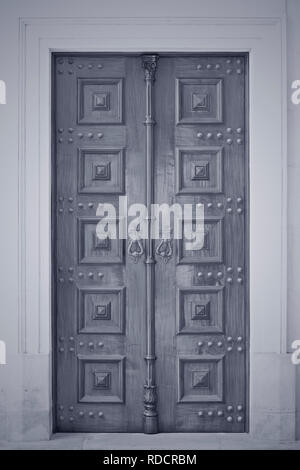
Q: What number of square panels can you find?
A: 10